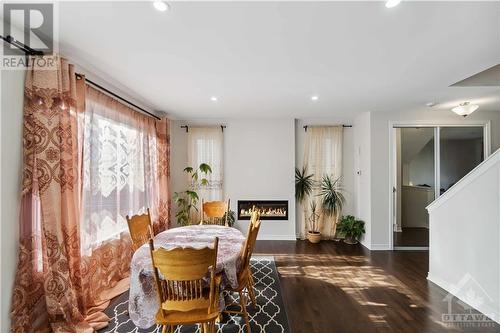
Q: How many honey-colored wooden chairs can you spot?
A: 4